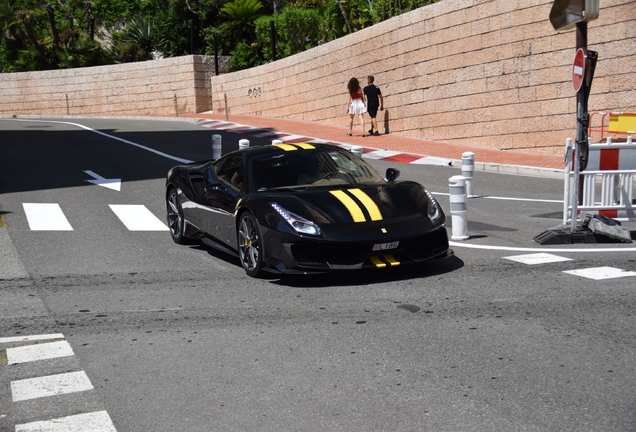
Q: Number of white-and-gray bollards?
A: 6